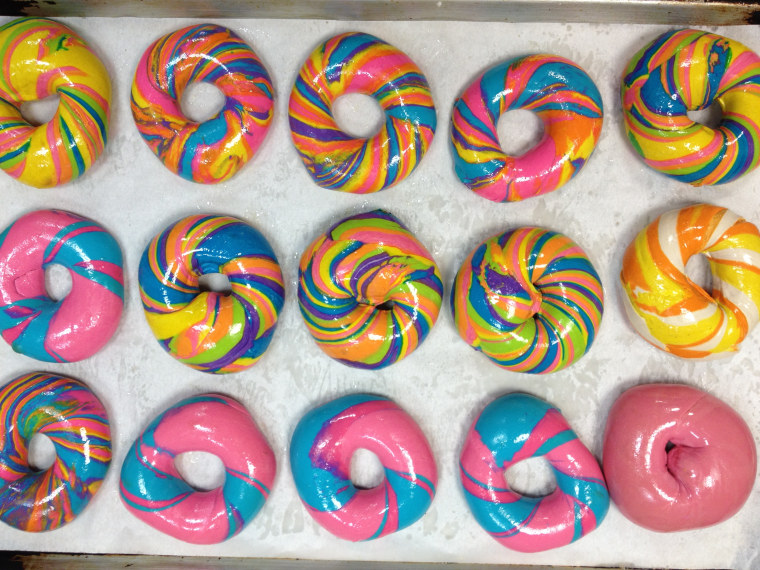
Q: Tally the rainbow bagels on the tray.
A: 9